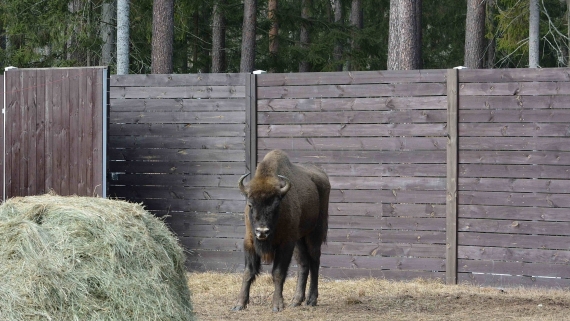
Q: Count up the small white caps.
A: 3